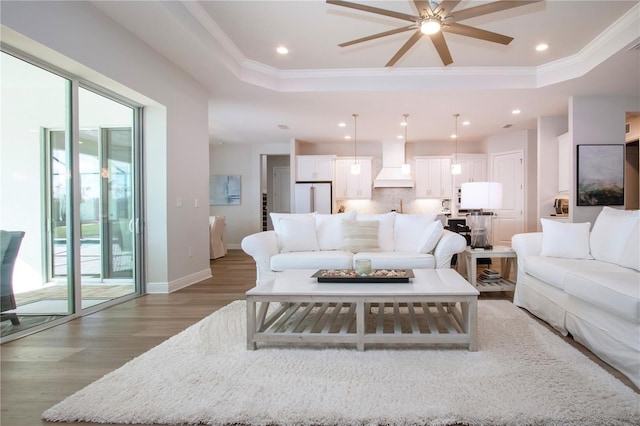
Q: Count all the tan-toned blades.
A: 8